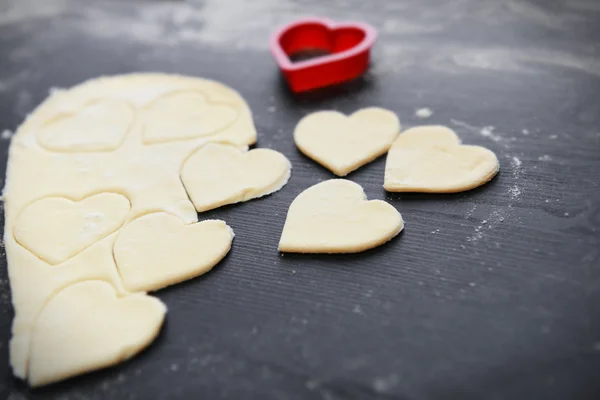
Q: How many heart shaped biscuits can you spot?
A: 9